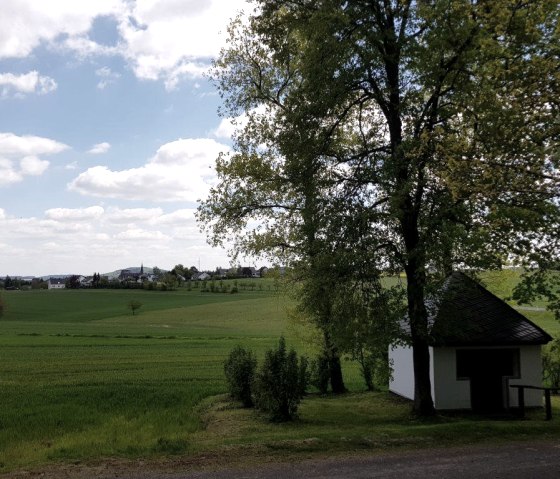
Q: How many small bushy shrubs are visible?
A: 2